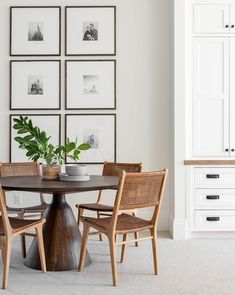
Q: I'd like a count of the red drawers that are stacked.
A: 0